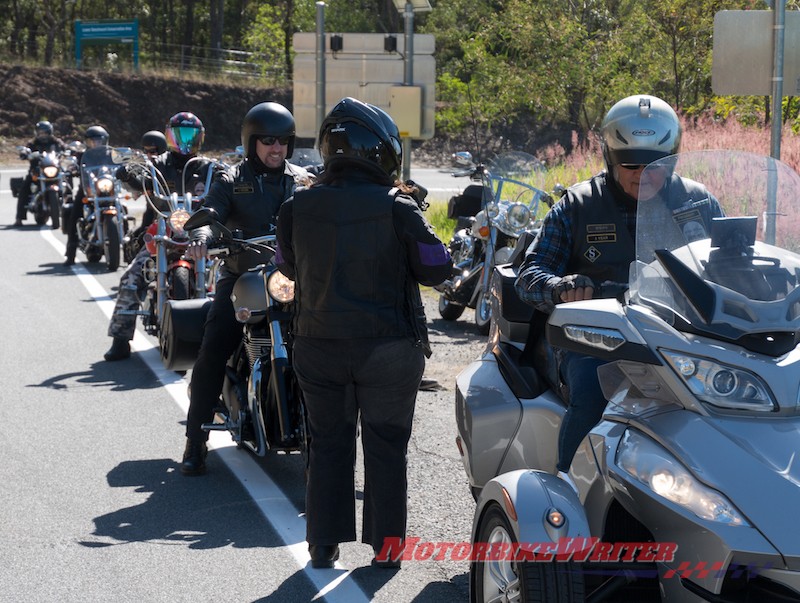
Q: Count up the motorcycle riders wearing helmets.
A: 7